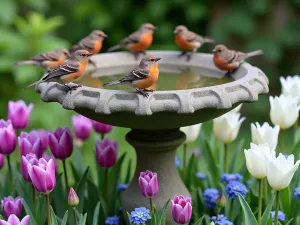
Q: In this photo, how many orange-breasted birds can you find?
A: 7